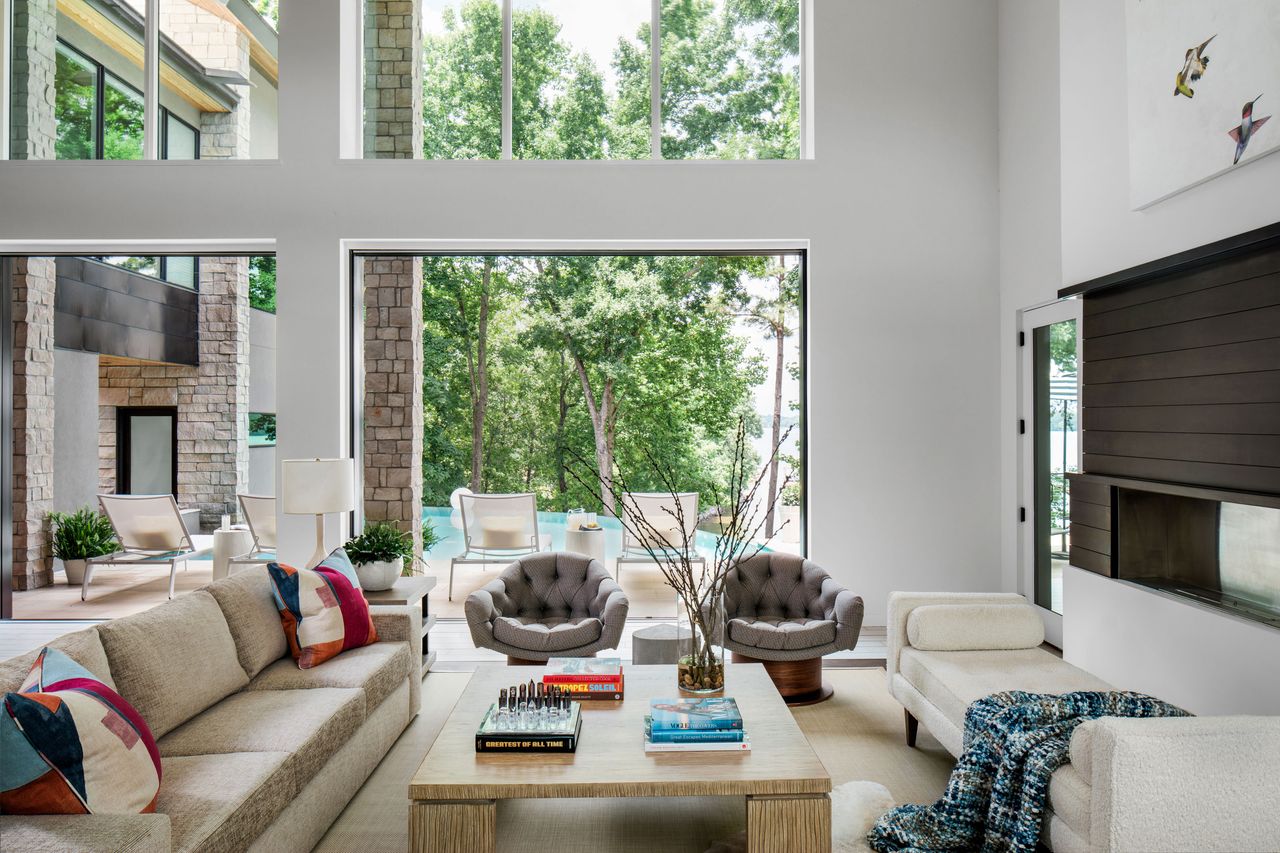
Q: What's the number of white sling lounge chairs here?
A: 4